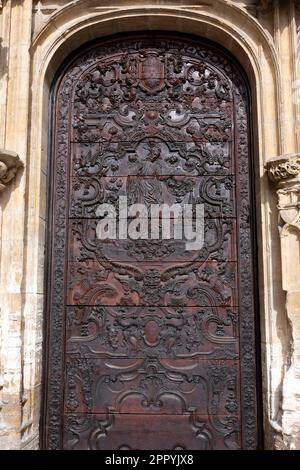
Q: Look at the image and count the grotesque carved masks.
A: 1